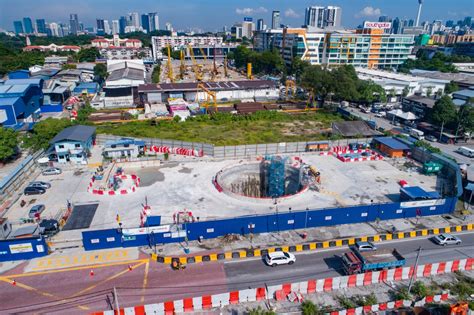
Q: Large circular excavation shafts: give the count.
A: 1